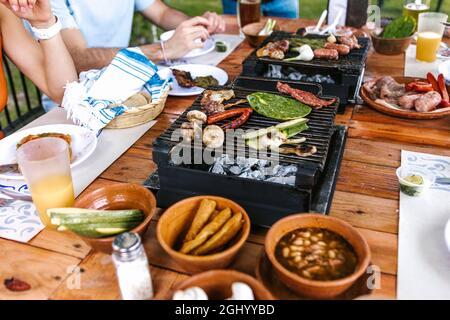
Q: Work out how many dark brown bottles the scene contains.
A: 0